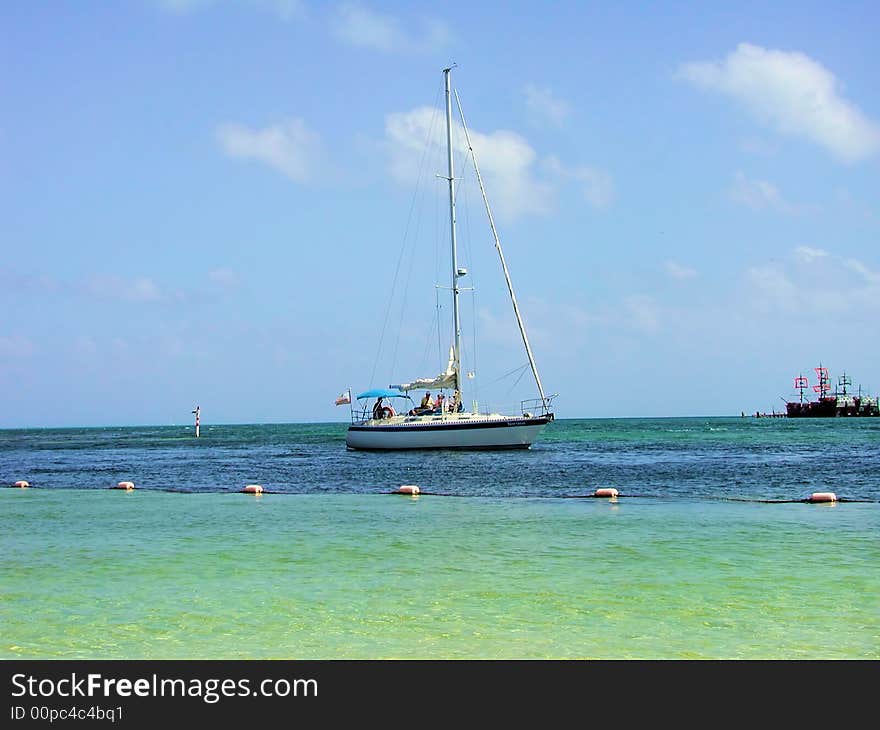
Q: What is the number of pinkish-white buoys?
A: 6